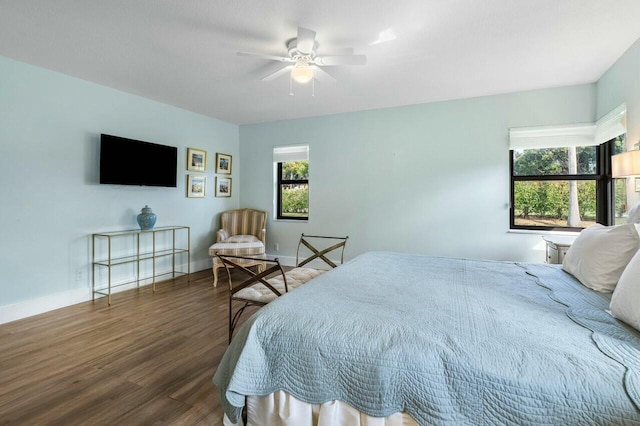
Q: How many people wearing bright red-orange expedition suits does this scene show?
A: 0